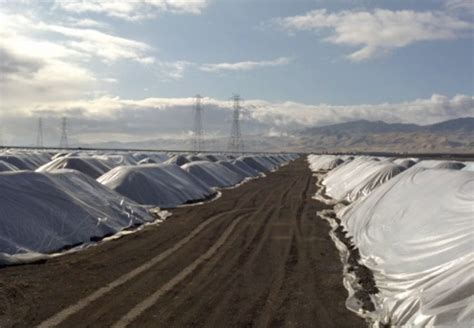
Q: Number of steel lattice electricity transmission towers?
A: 4